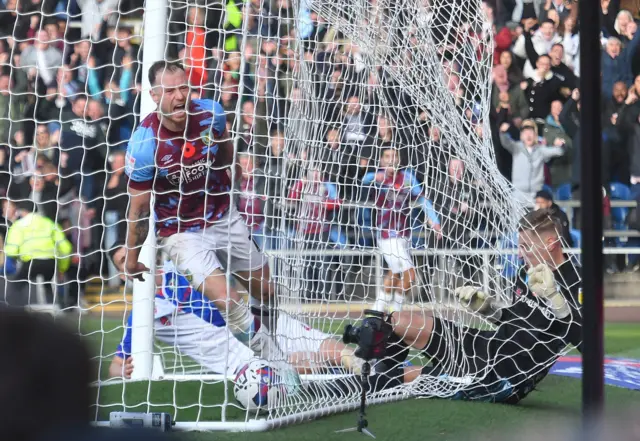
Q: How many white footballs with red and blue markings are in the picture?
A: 1